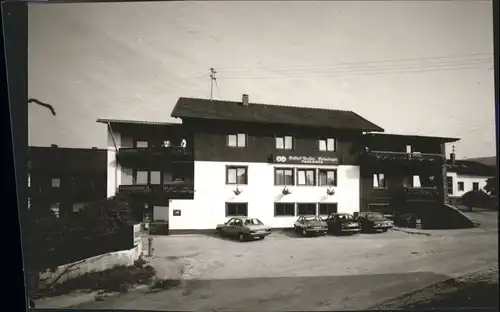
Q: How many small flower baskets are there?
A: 3